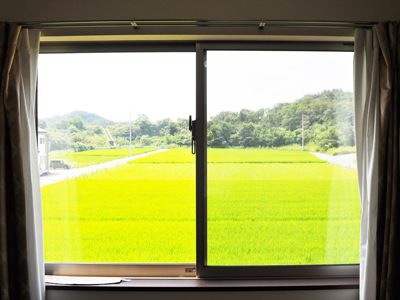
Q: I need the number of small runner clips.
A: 2